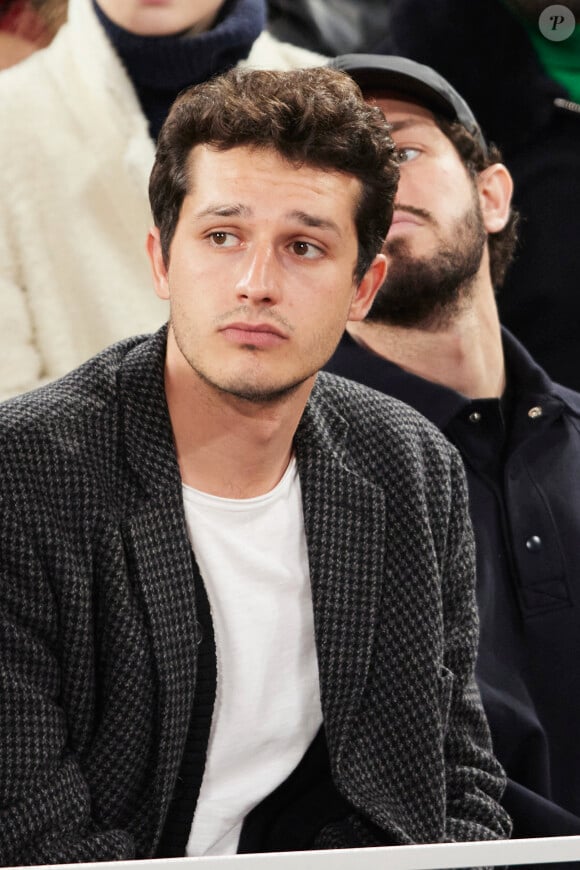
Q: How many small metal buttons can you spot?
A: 3